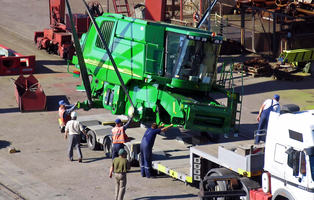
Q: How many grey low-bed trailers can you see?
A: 1